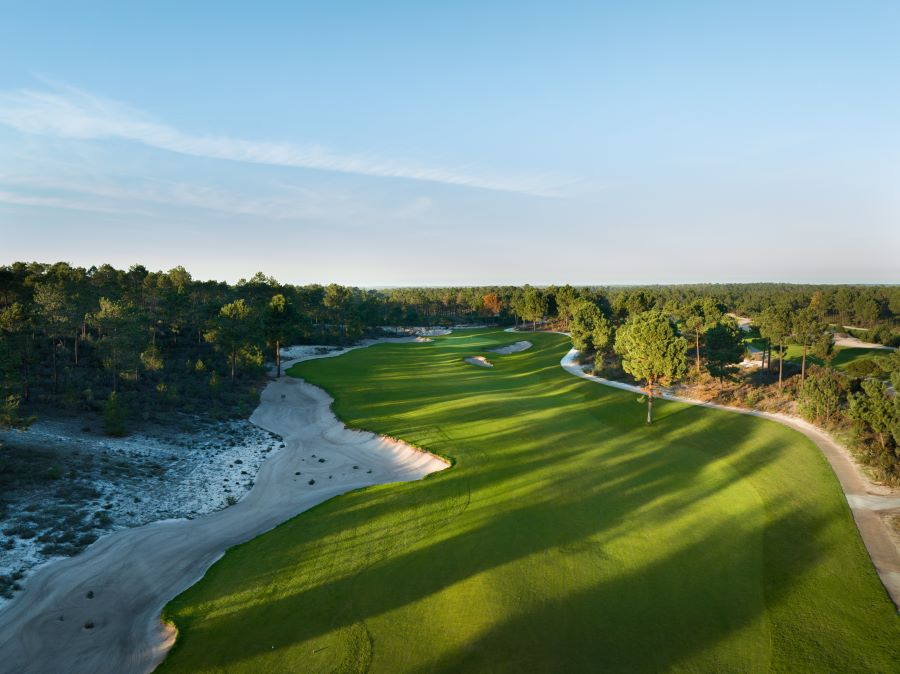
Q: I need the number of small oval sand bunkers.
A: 2